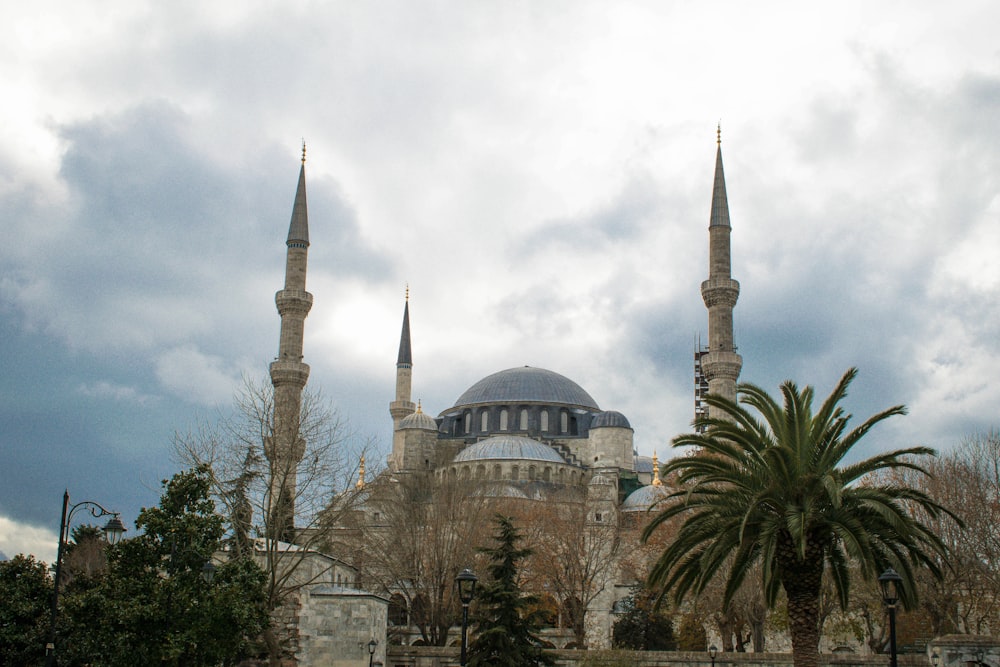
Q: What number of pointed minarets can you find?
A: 3